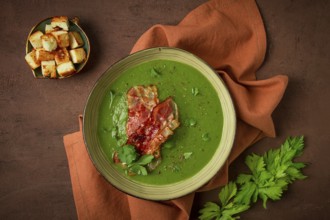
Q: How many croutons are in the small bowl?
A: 12